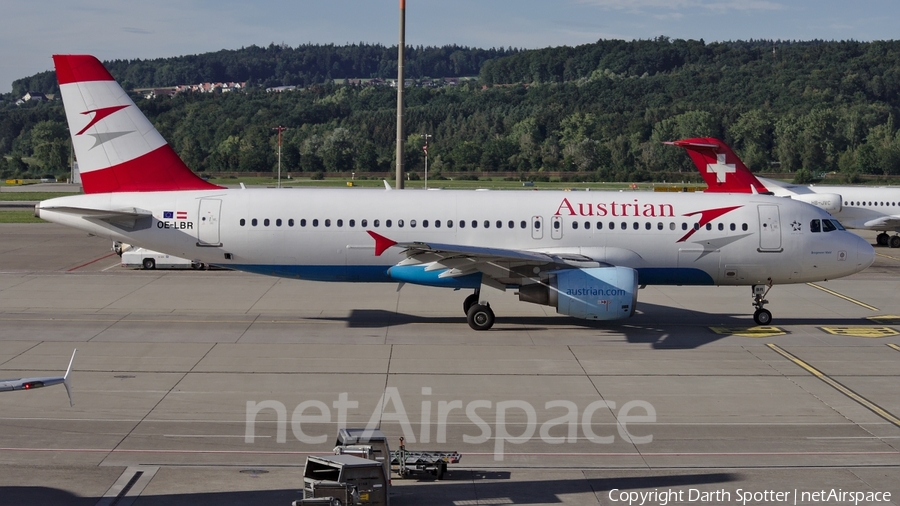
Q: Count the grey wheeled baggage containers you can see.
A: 2